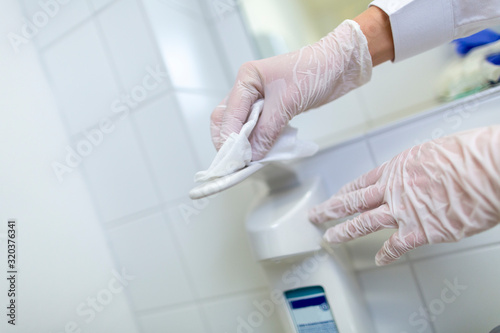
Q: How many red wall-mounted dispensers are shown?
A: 0